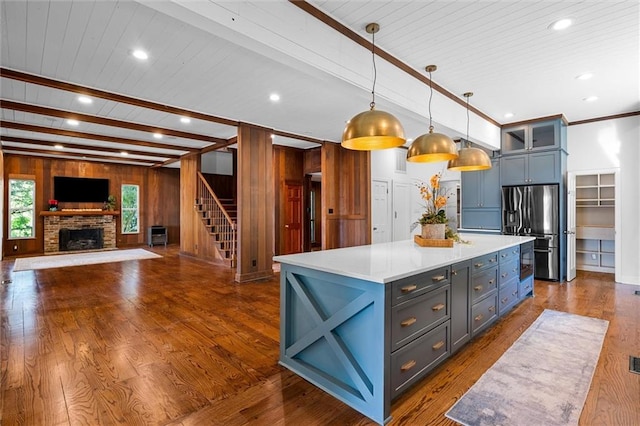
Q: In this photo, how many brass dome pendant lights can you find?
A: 3